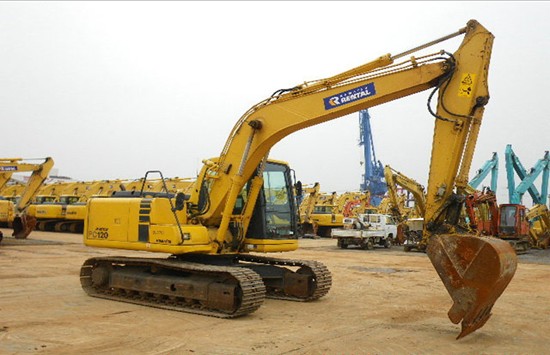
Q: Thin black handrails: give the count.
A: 1